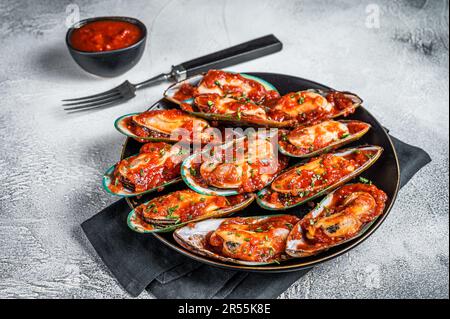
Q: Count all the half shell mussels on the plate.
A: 11